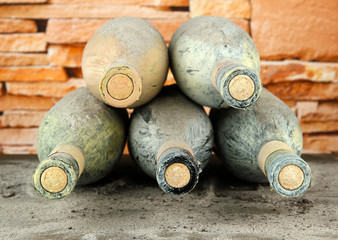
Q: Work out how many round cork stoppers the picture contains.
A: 5